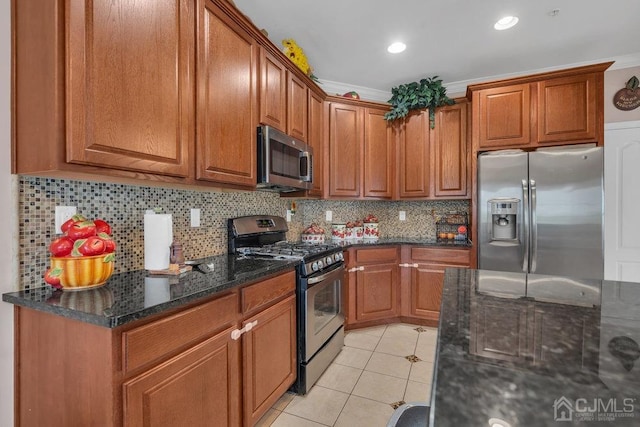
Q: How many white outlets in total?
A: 5